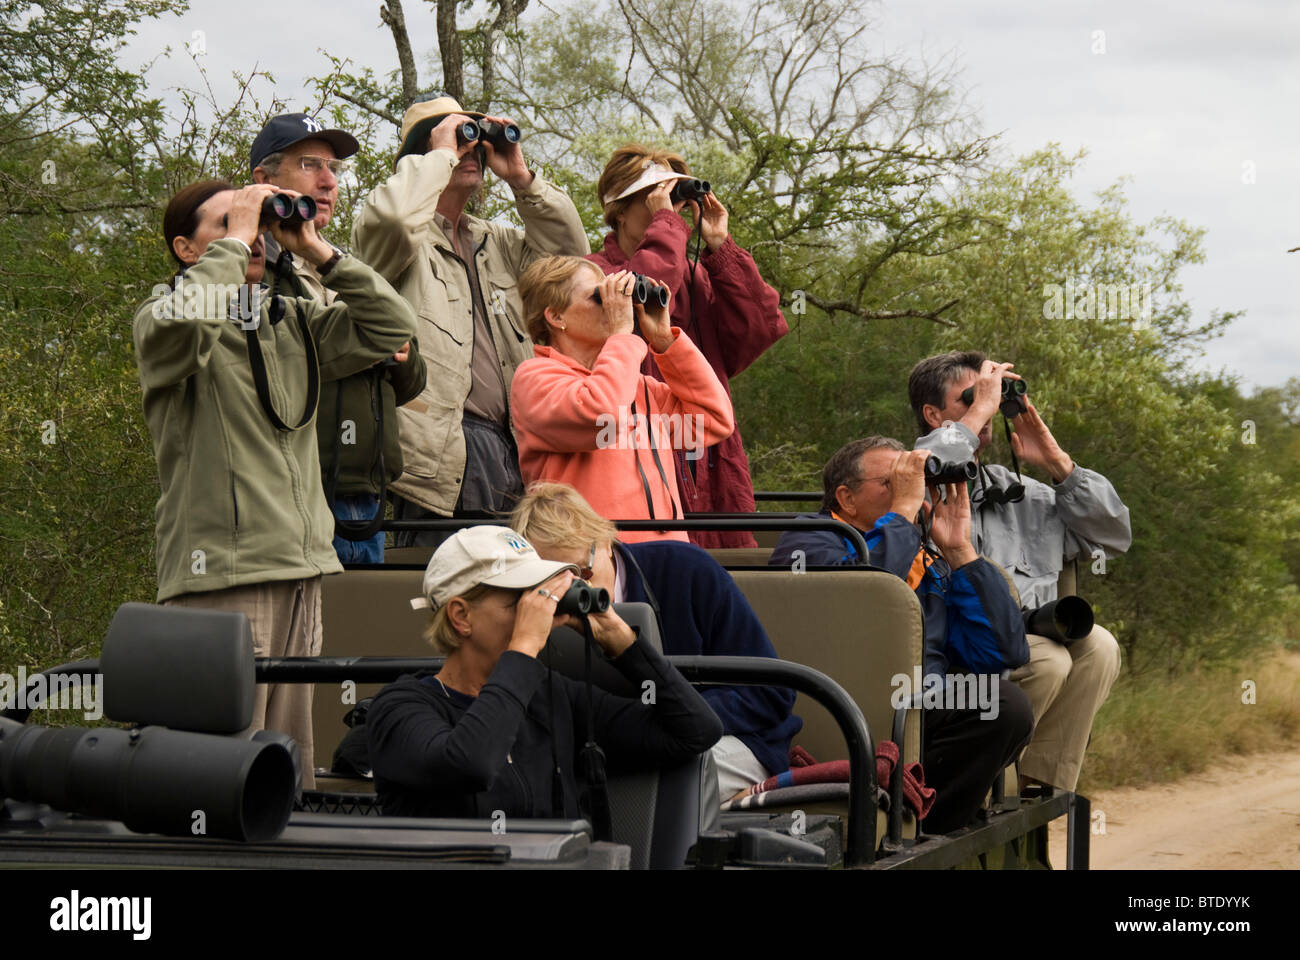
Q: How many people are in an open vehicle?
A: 9